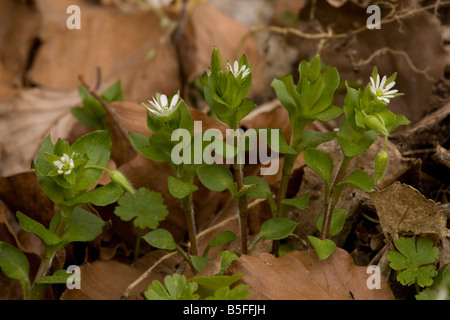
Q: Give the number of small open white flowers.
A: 4